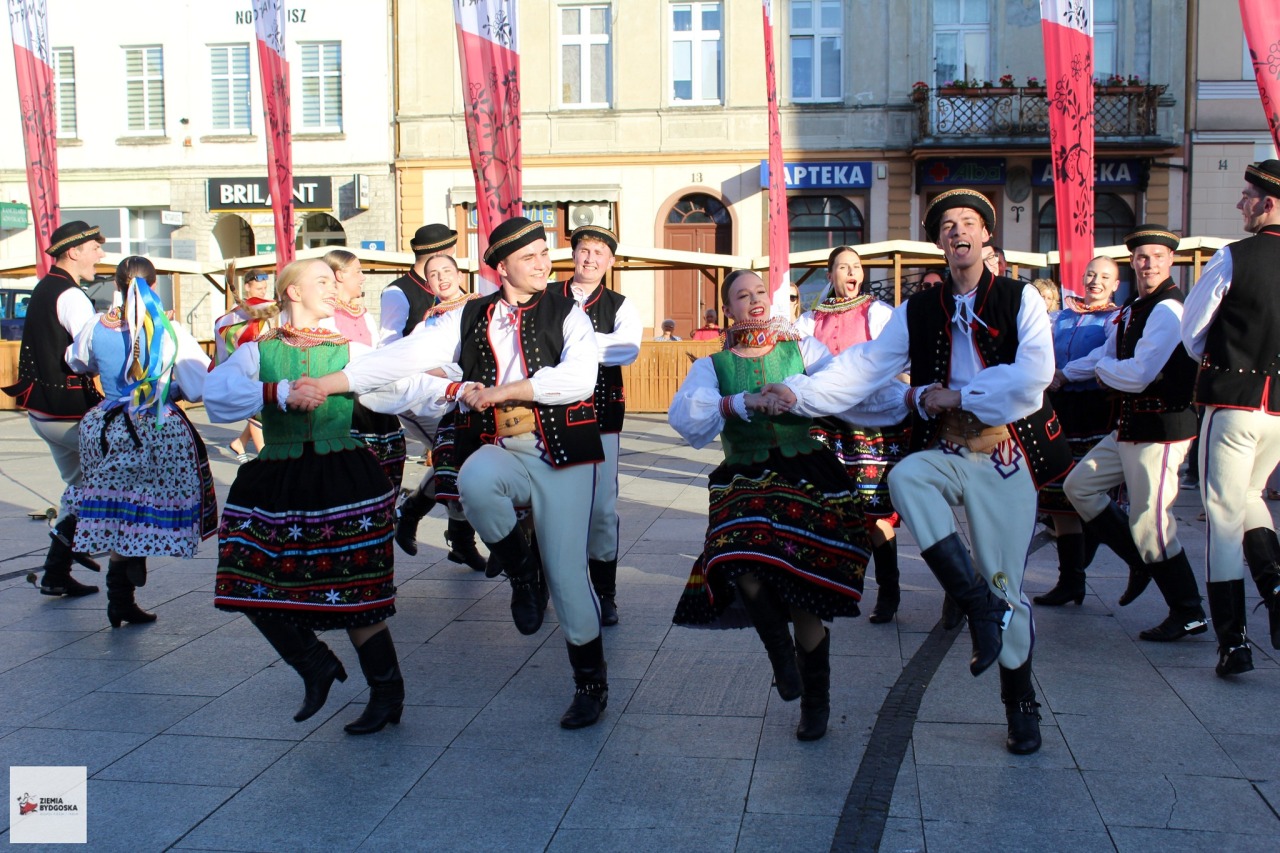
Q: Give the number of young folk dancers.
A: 14